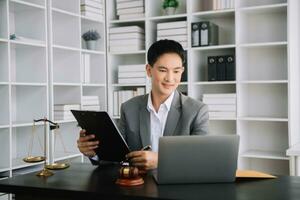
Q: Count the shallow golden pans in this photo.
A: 2